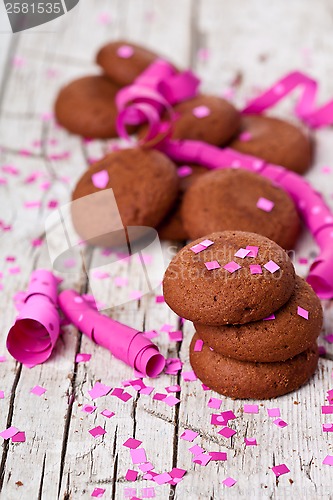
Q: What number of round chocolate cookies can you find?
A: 10